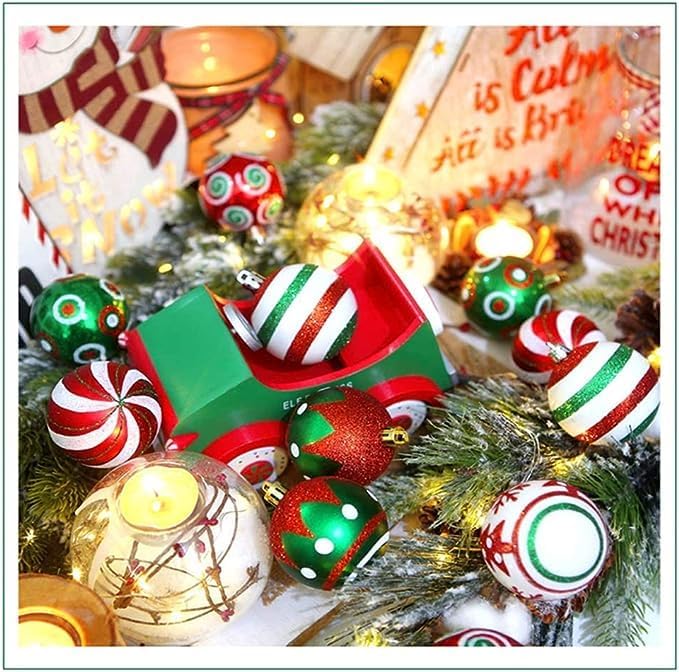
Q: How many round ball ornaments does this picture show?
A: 11